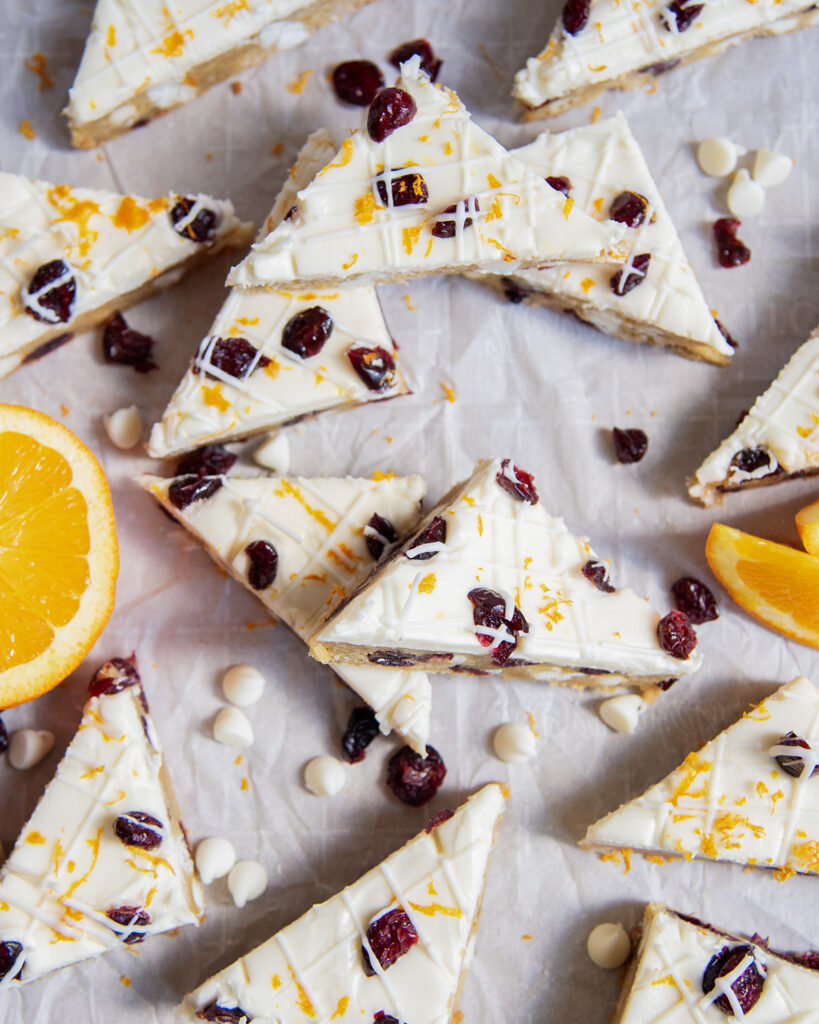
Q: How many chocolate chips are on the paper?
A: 14